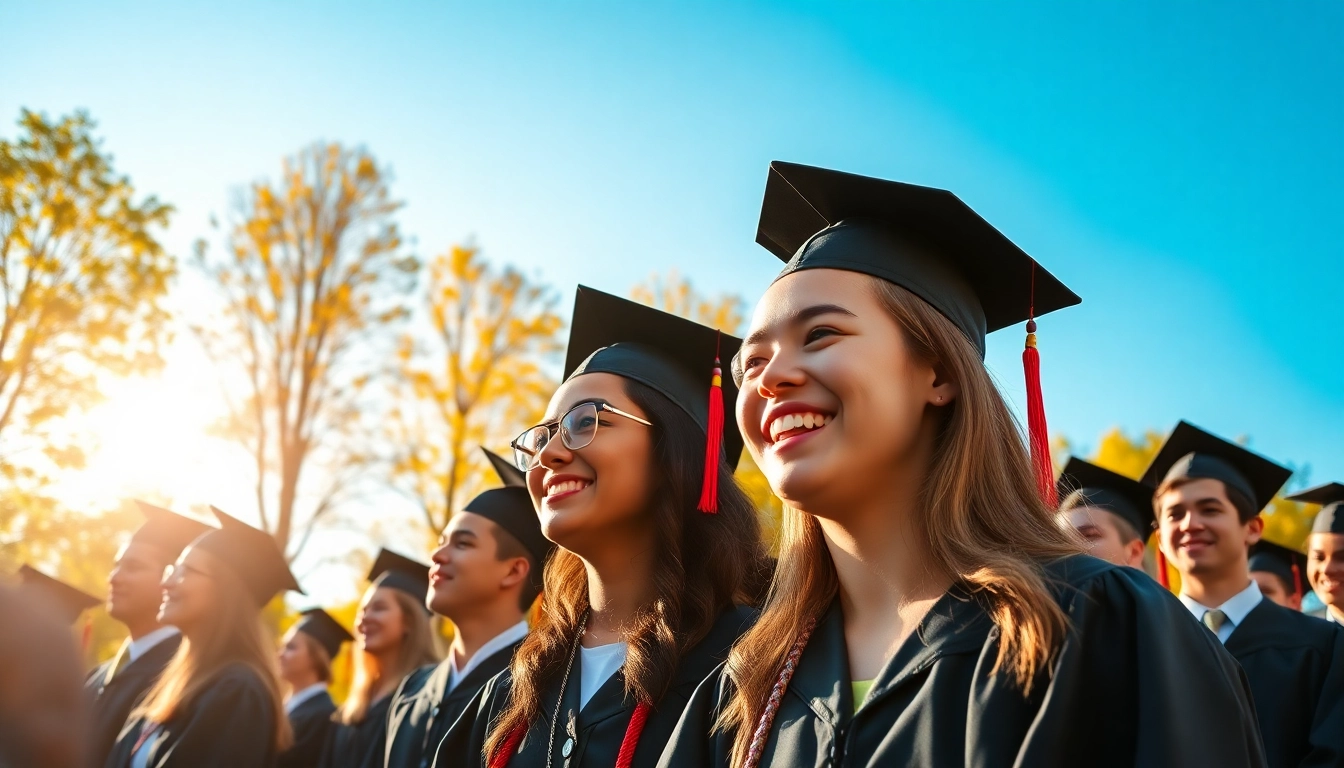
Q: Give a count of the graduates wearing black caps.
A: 12